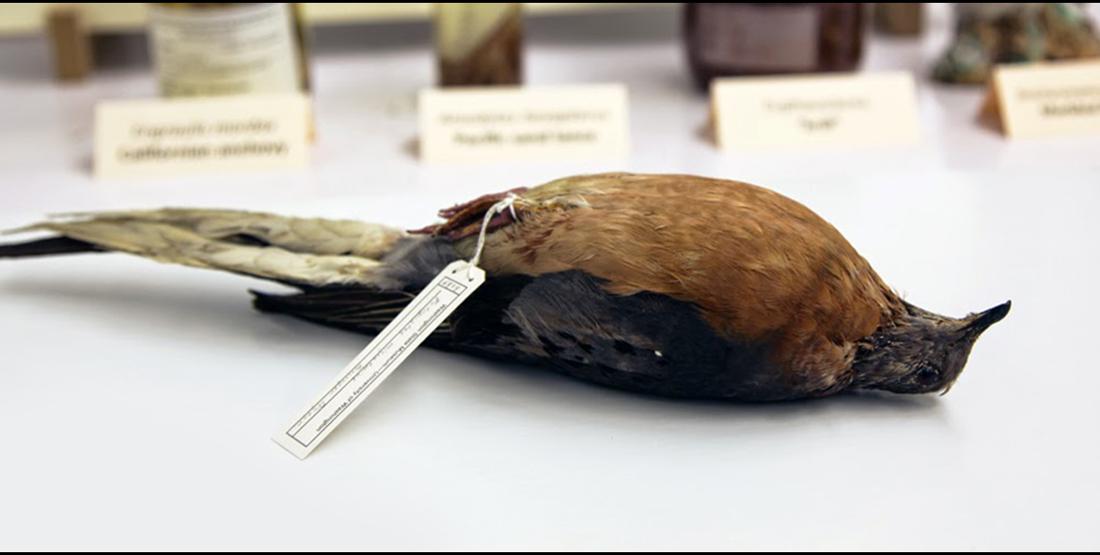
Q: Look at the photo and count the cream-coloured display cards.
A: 4